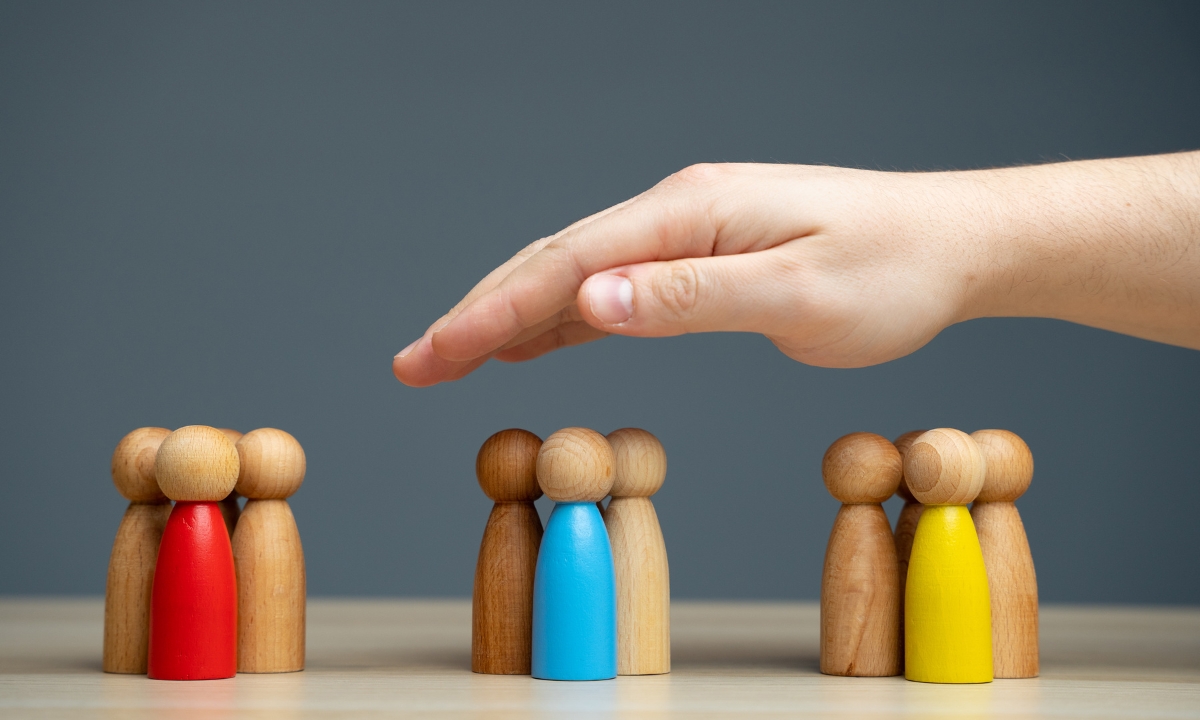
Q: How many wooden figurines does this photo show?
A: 11